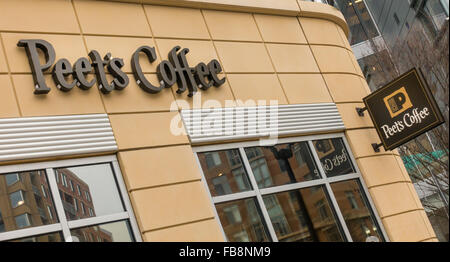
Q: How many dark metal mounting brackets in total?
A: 2